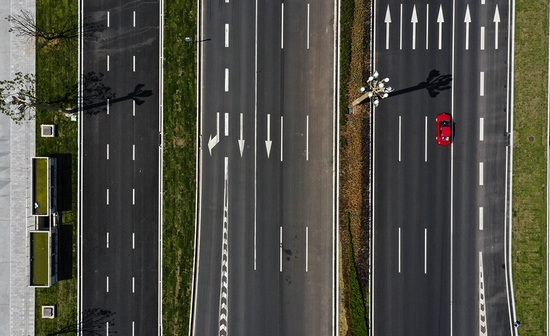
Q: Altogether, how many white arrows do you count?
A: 8